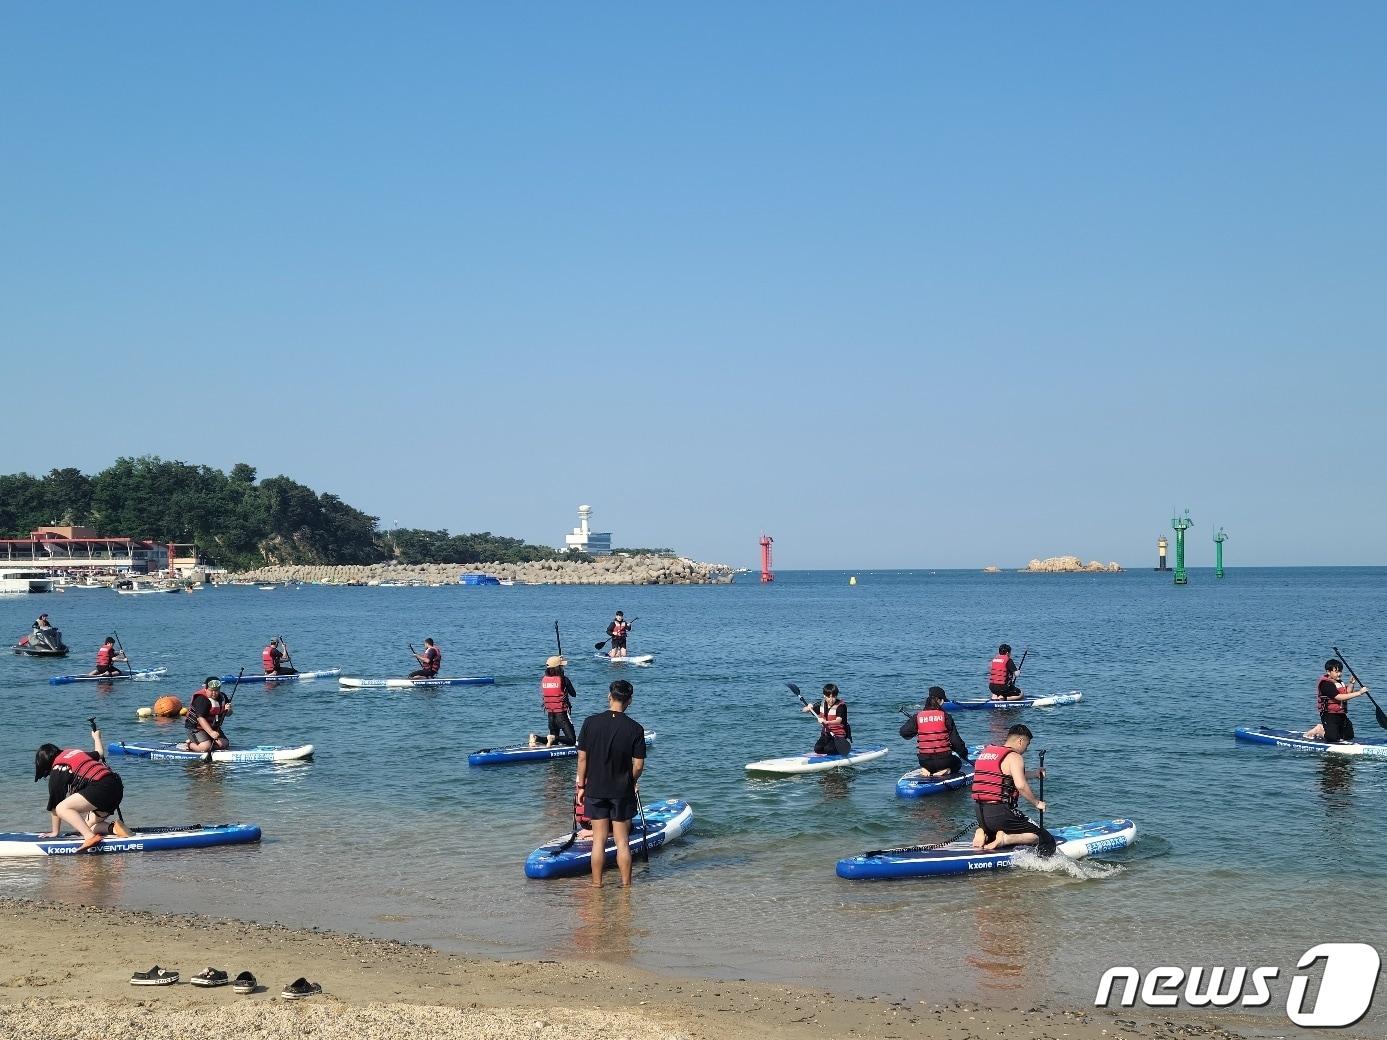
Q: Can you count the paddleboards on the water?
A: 13